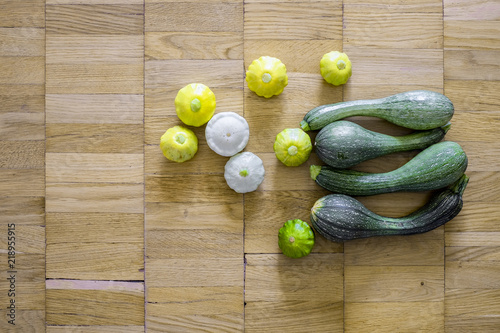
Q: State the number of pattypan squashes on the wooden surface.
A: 8